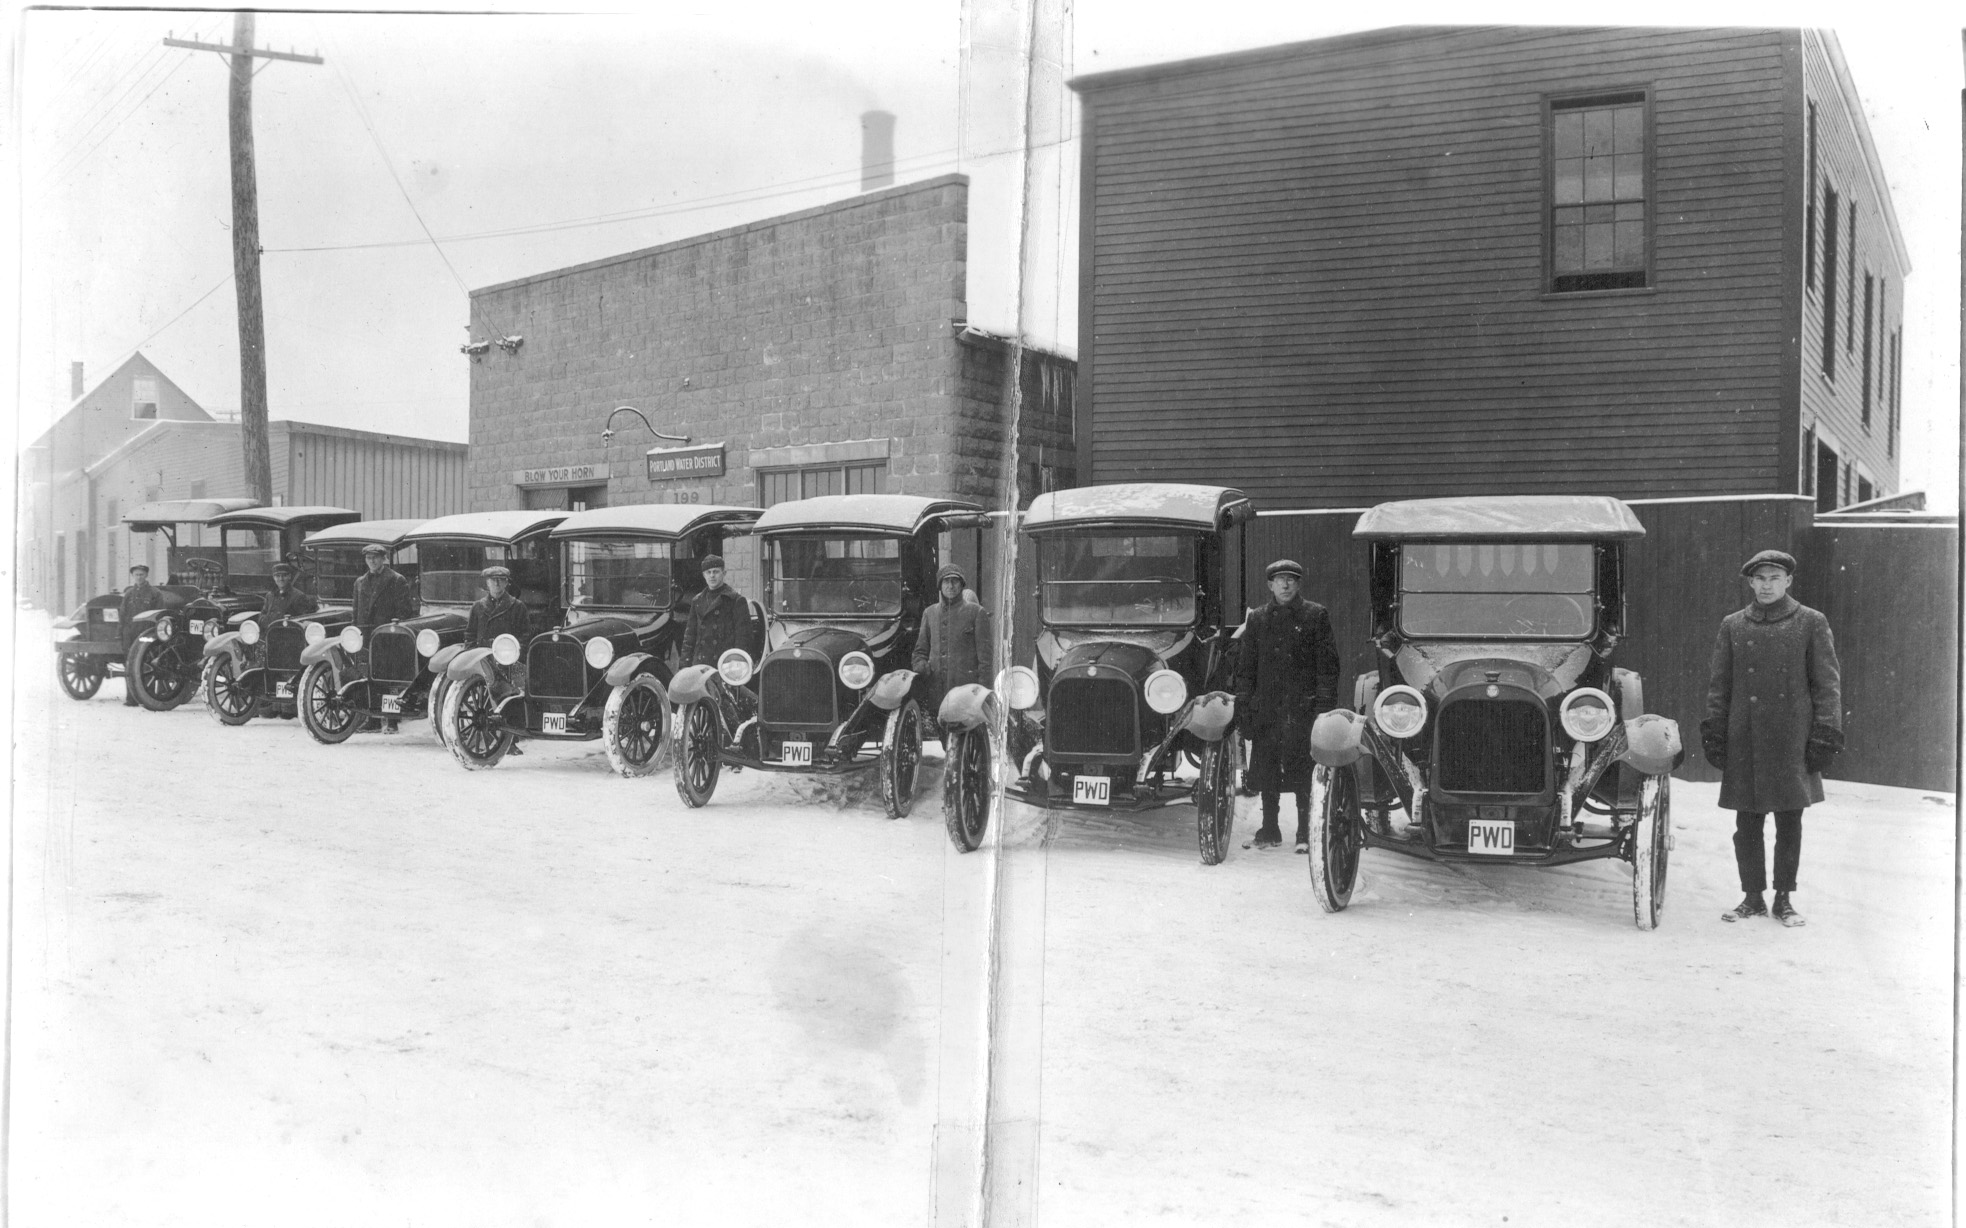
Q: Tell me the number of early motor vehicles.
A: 8